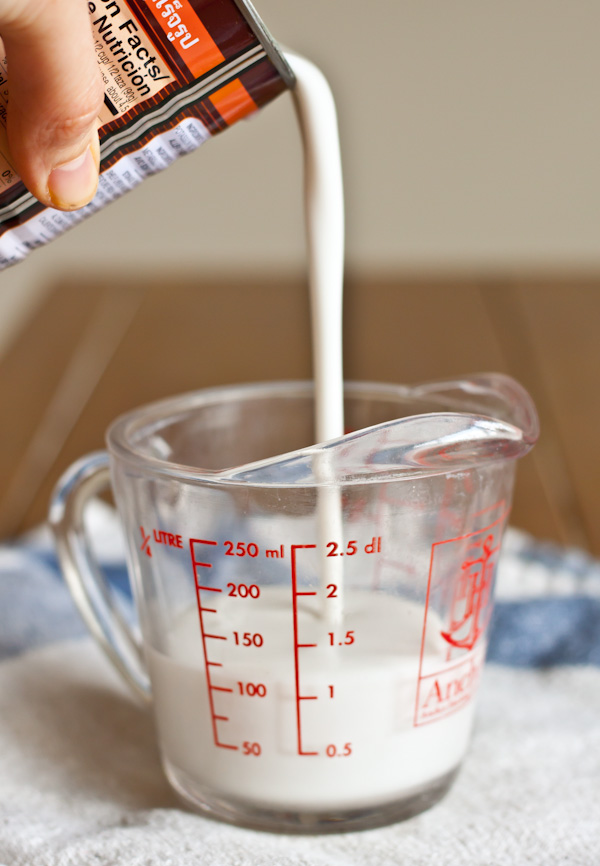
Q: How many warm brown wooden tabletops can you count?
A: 1